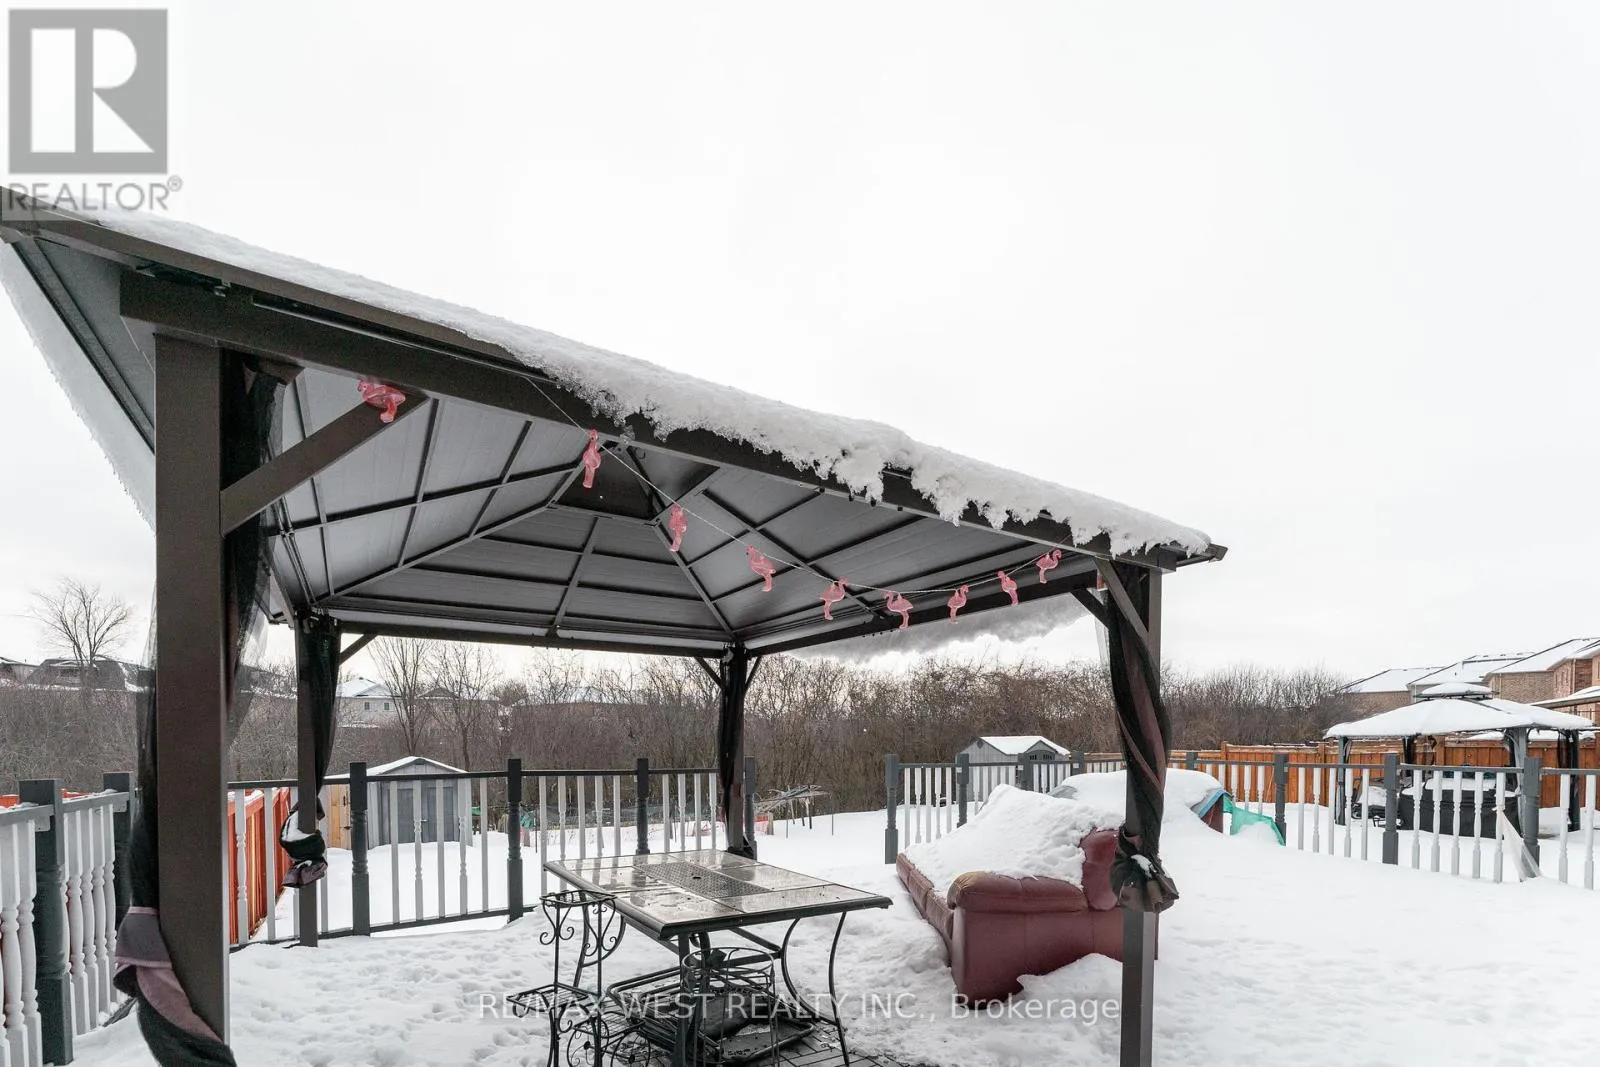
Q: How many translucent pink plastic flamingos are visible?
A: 9